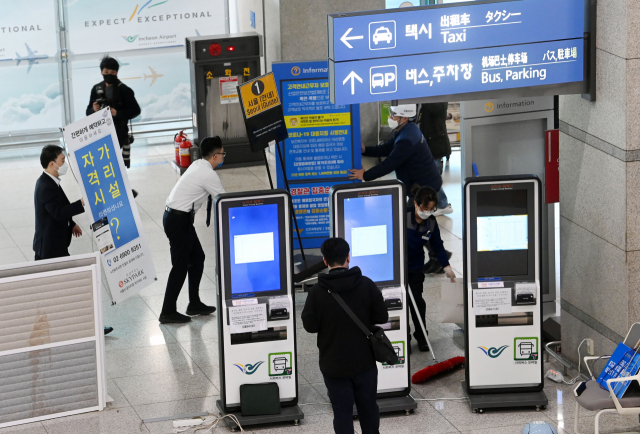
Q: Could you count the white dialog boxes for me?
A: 3